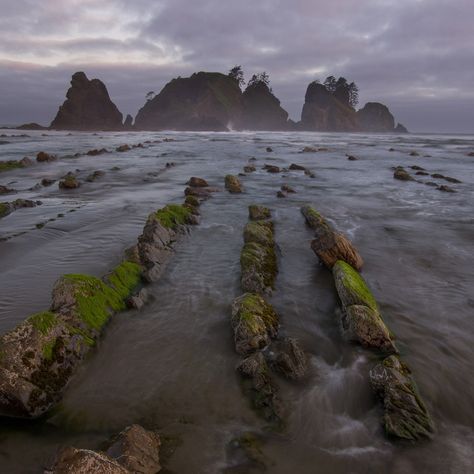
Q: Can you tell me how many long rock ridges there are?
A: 3